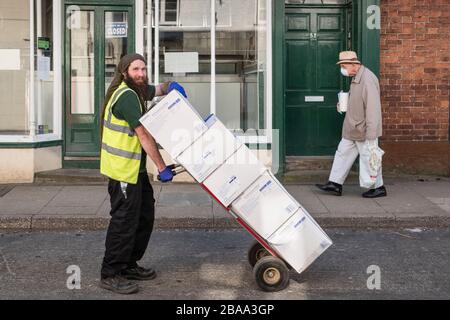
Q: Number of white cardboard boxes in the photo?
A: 5